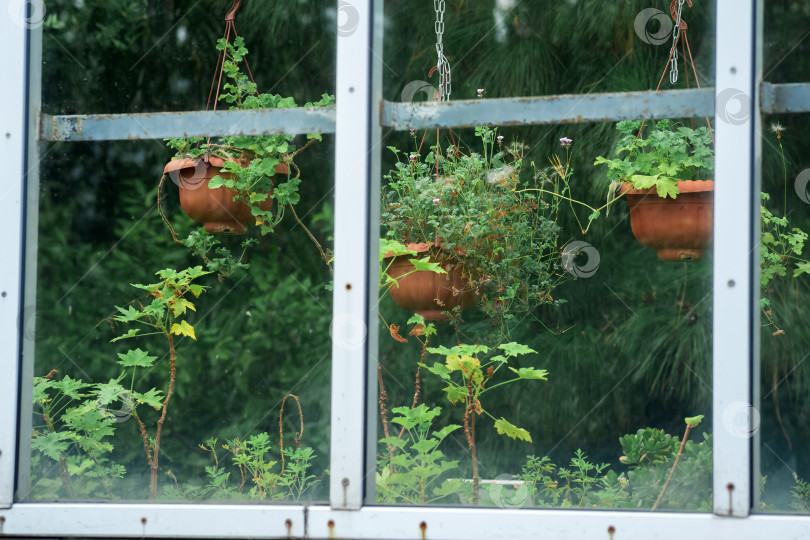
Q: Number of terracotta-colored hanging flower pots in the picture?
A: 3